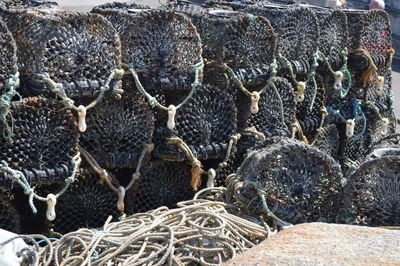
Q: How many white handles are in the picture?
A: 11